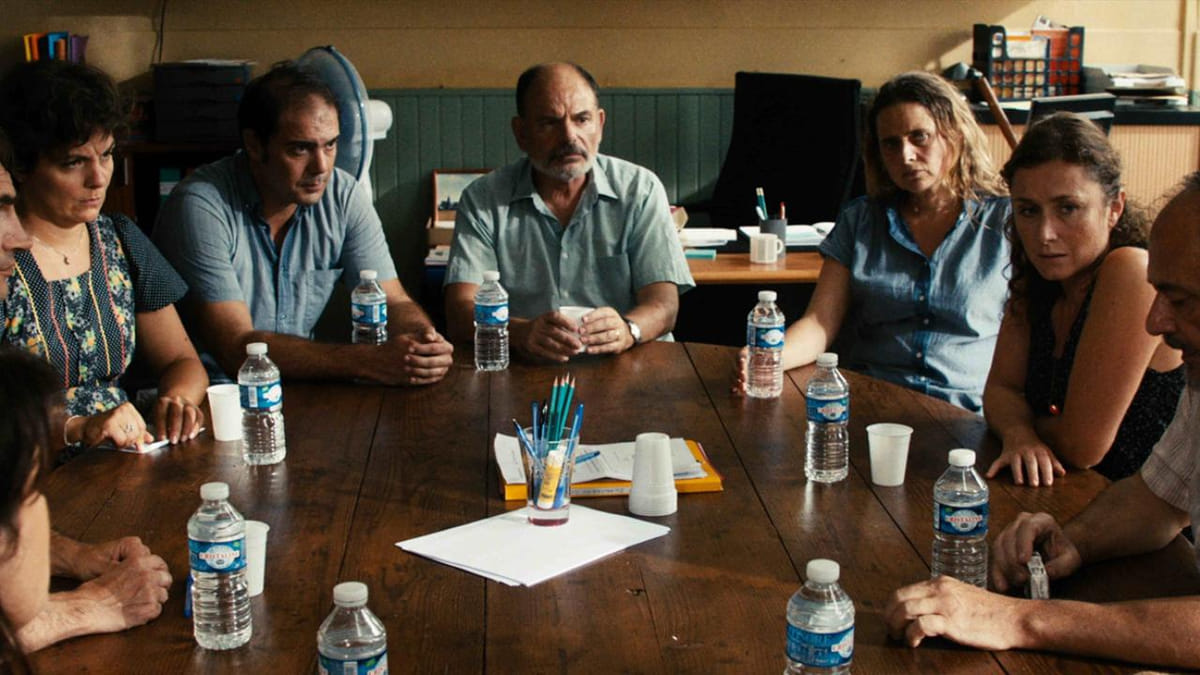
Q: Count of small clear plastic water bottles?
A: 9